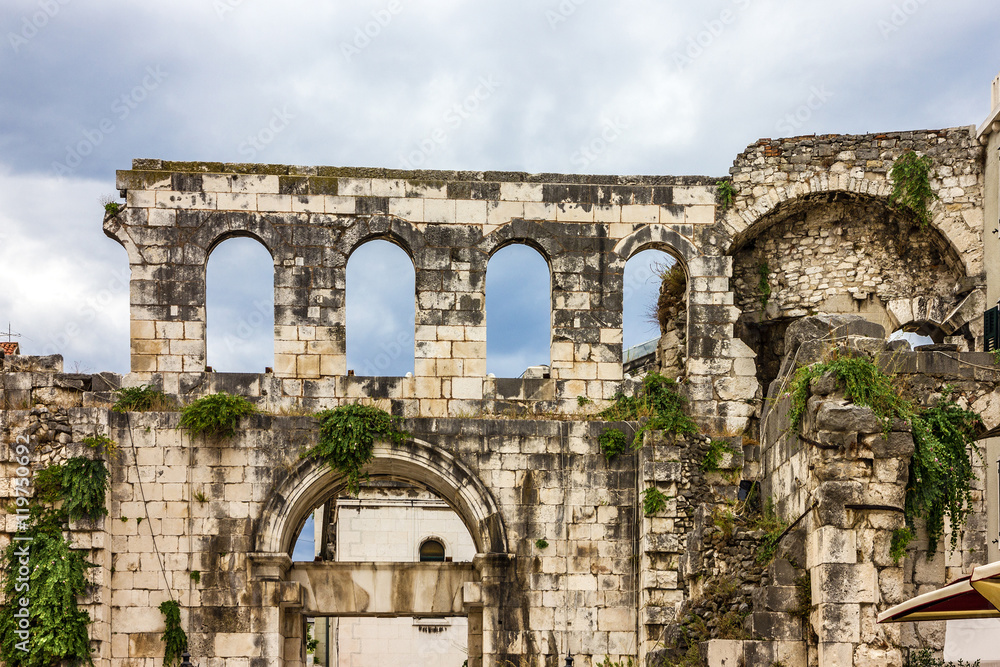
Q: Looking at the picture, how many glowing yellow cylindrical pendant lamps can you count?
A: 0